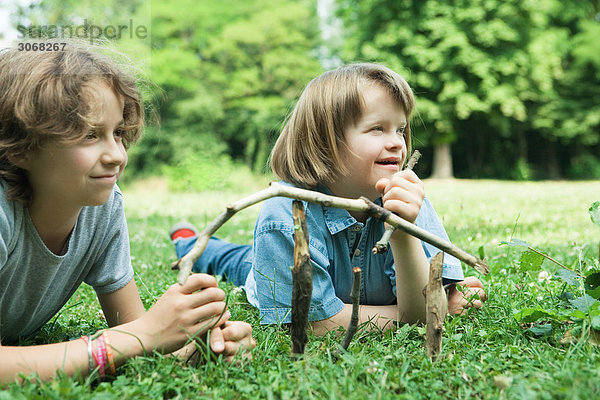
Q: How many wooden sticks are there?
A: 5